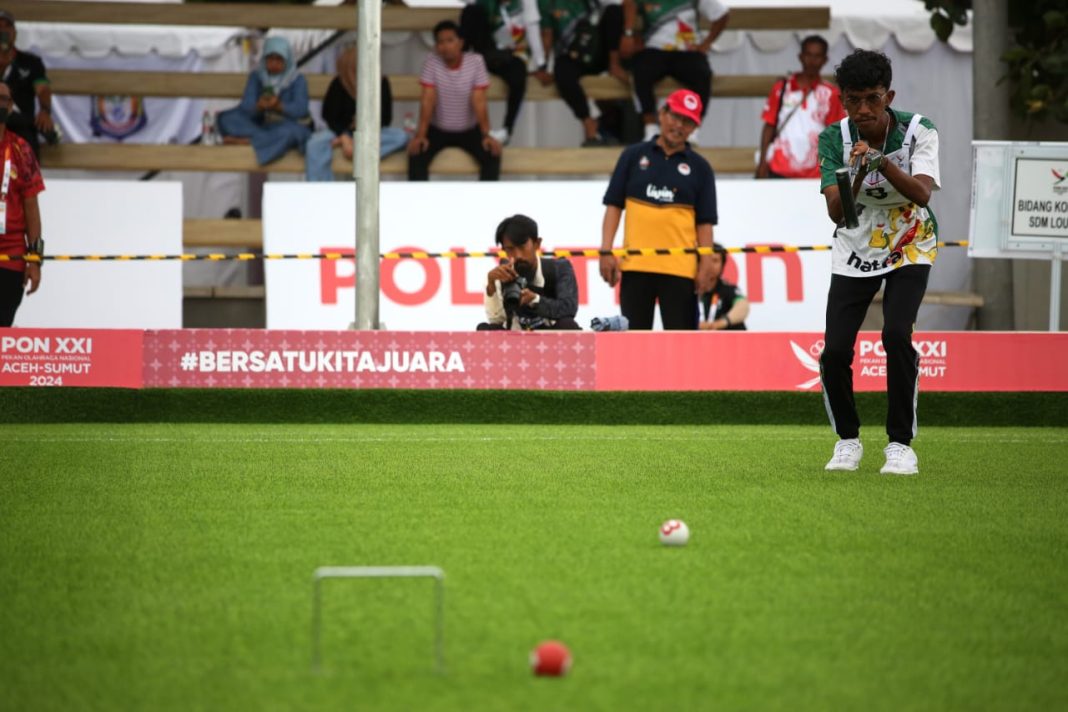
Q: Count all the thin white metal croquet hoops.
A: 1